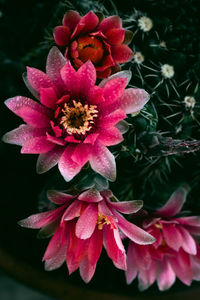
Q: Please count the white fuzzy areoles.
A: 4